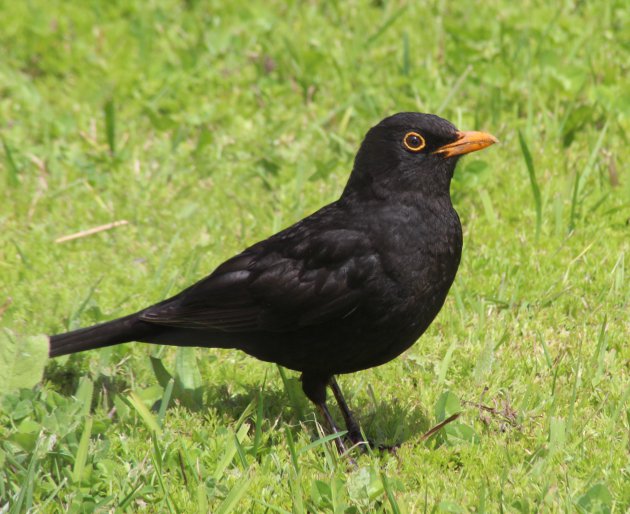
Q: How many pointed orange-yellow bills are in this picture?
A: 1